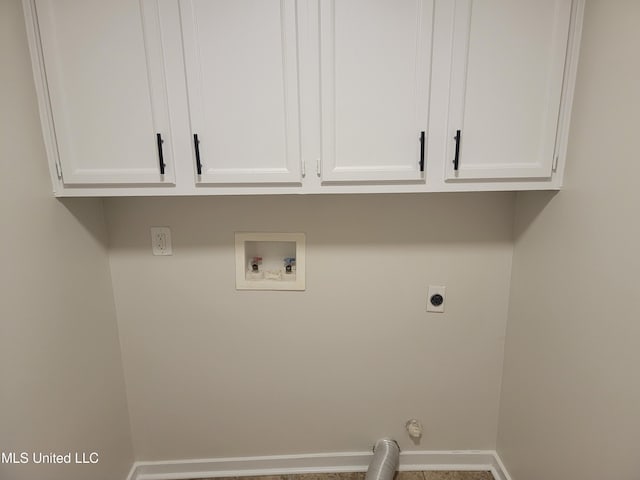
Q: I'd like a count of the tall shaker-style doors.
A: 4